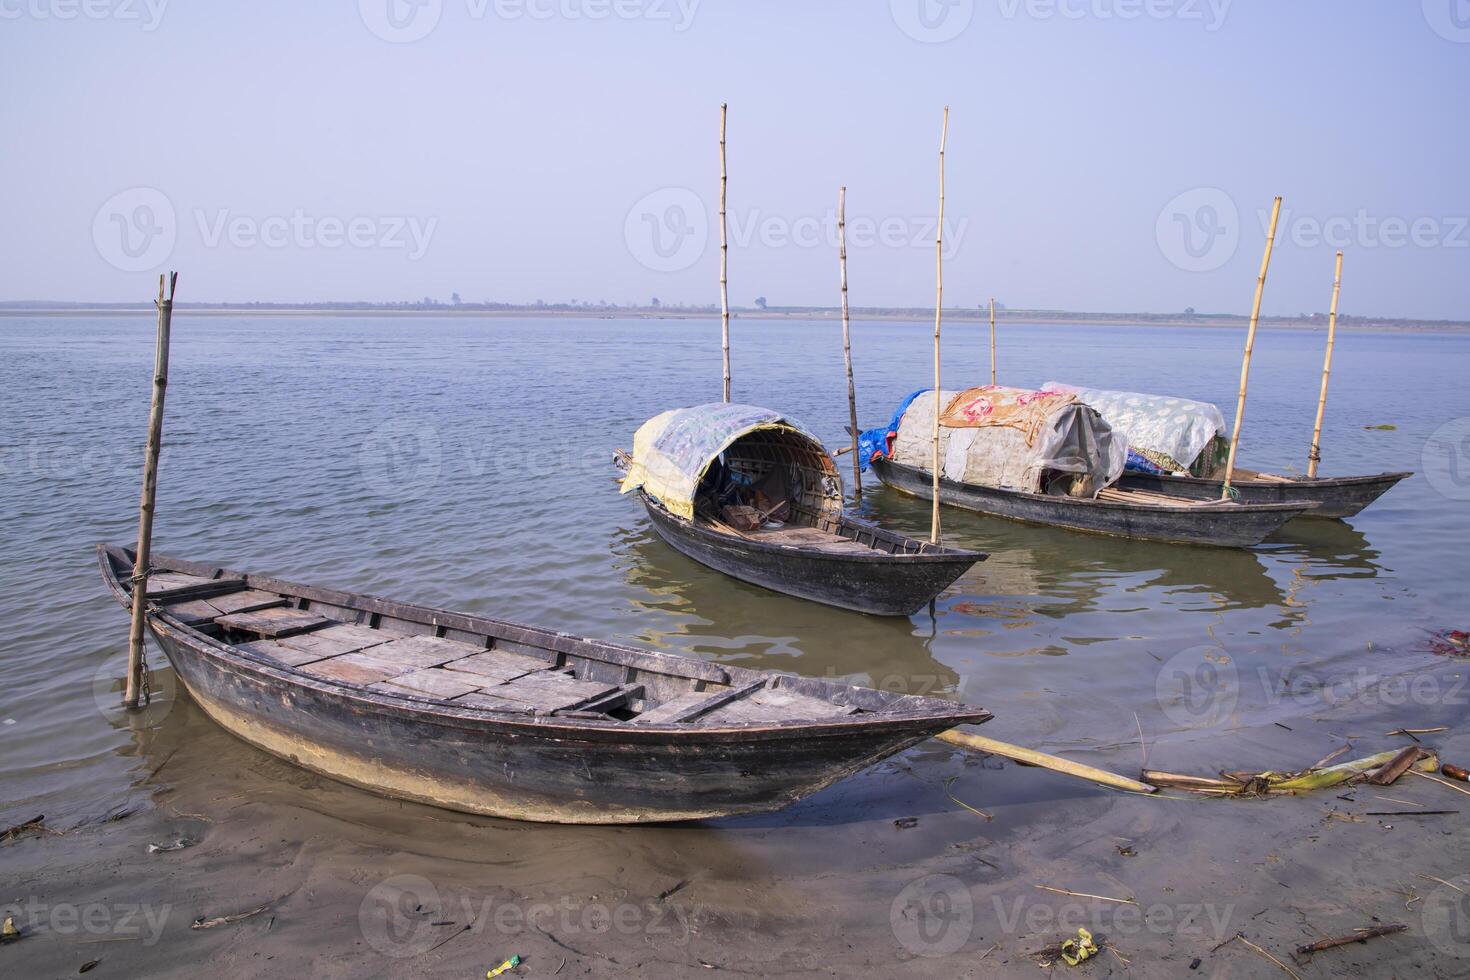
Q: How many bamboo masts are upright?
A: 7